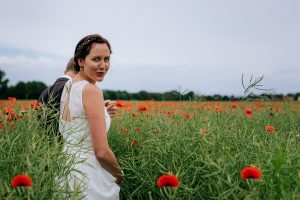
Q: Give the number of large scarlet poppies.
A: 3